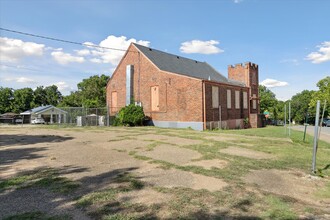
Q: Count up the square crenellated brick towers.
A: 1